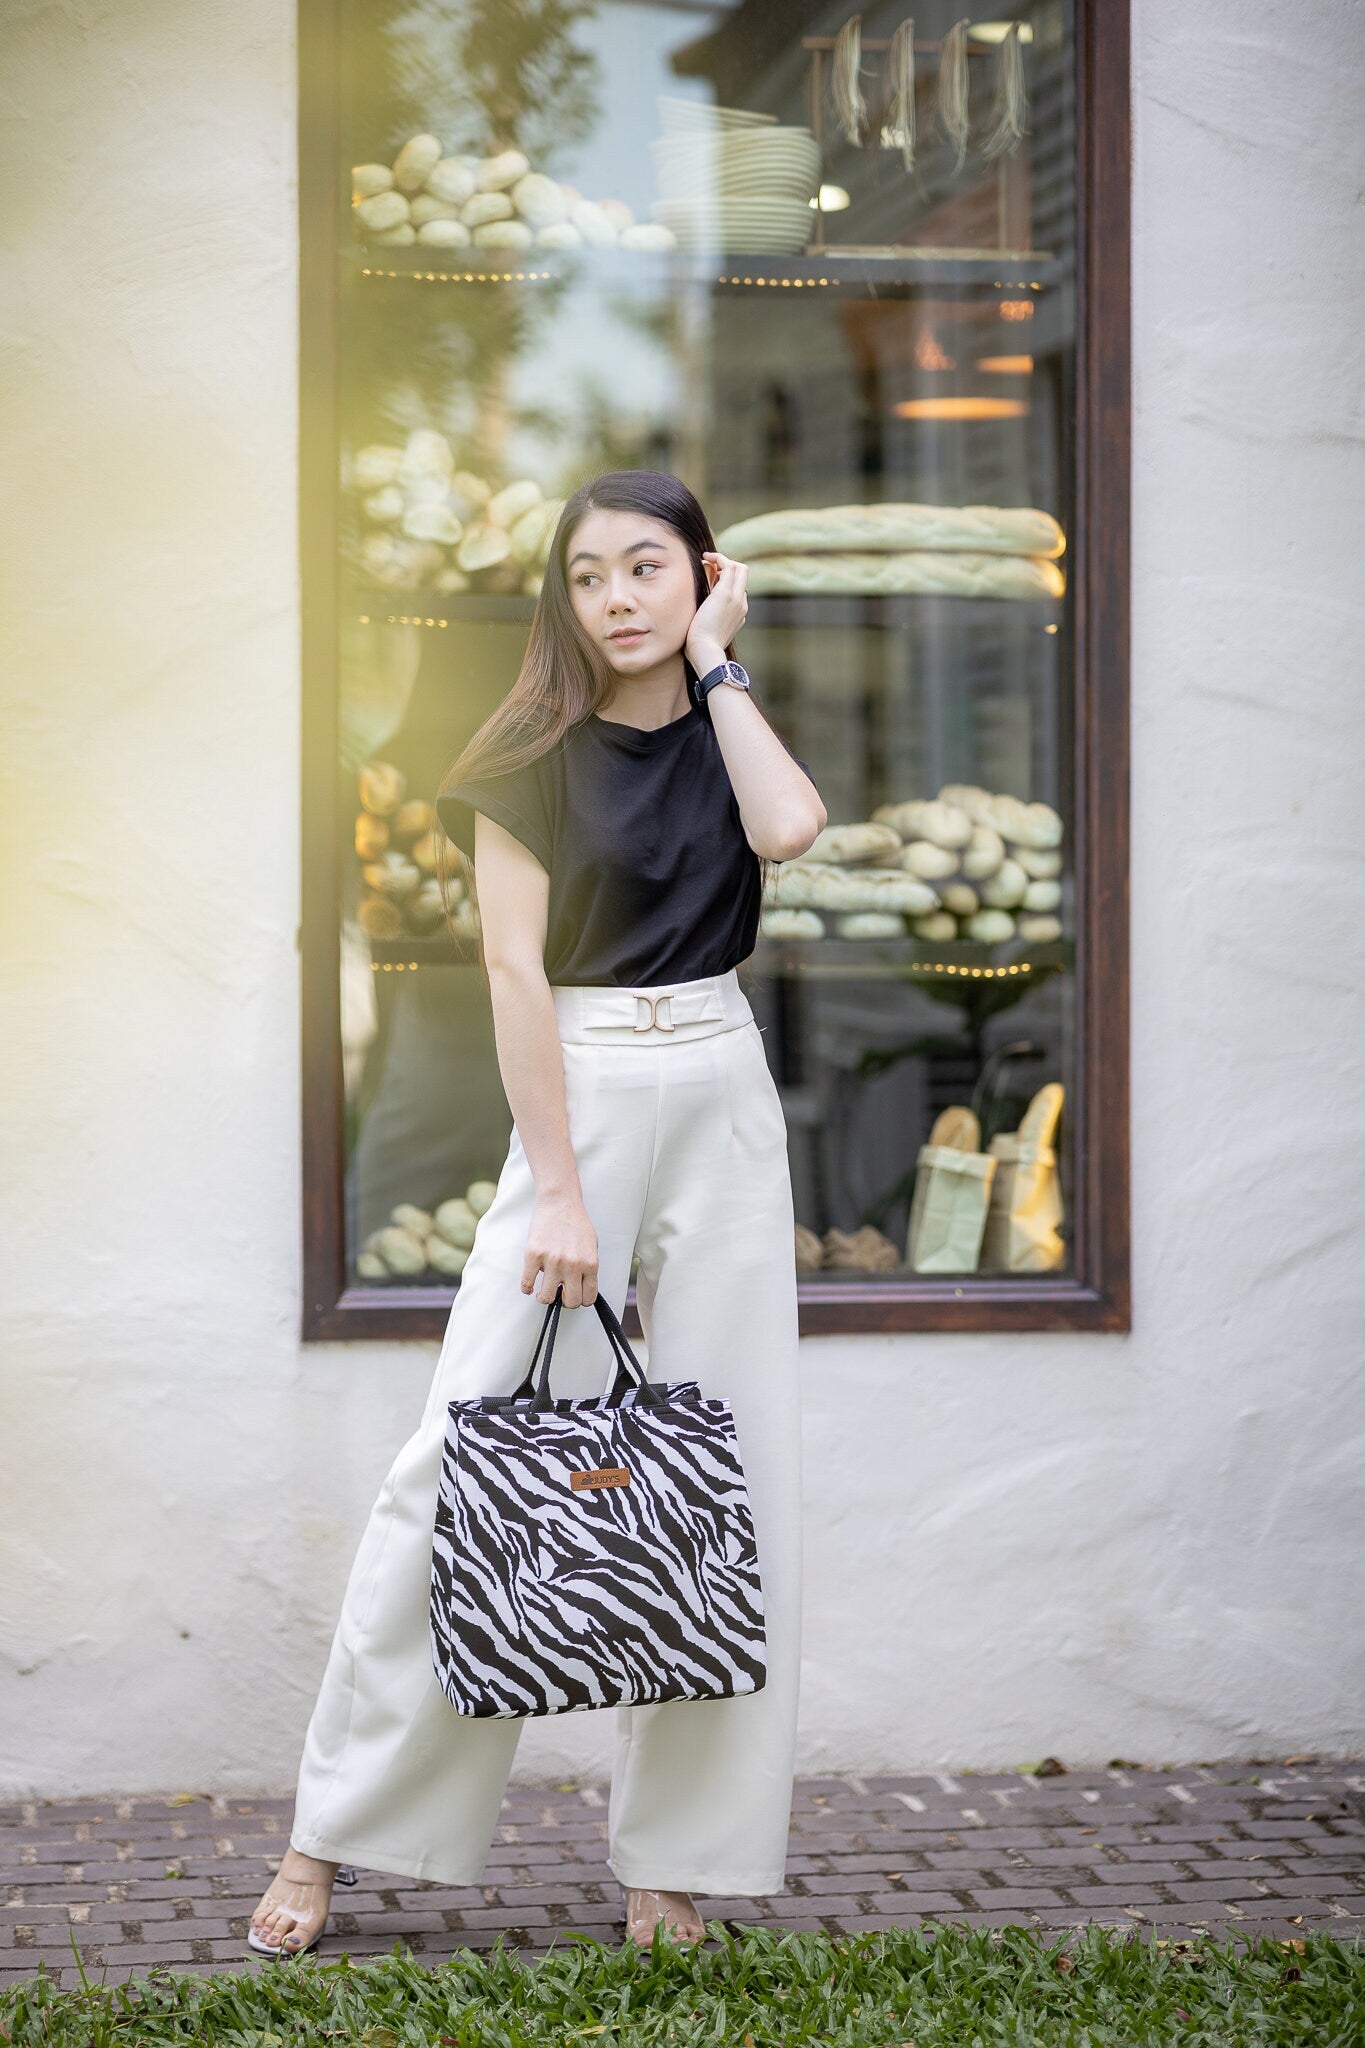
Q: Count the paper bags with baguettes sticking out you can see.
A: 2